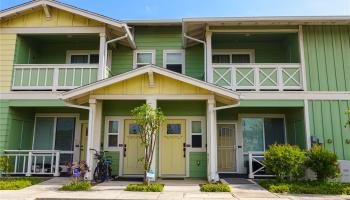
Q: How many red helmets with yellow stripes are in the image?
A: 0